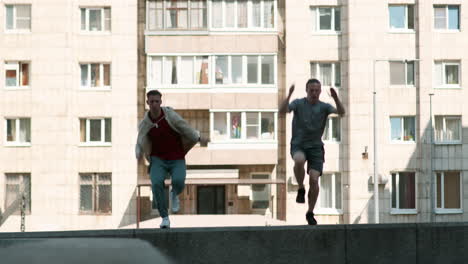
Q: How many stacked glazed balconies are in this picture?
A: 3